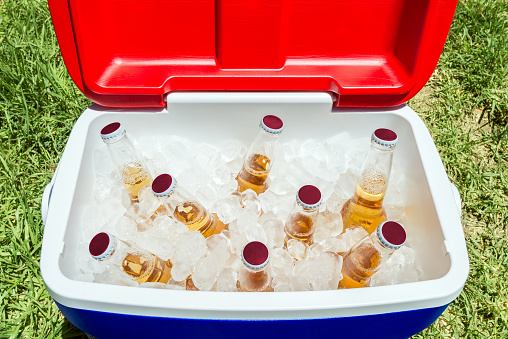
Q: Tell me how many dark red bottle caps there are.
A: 8